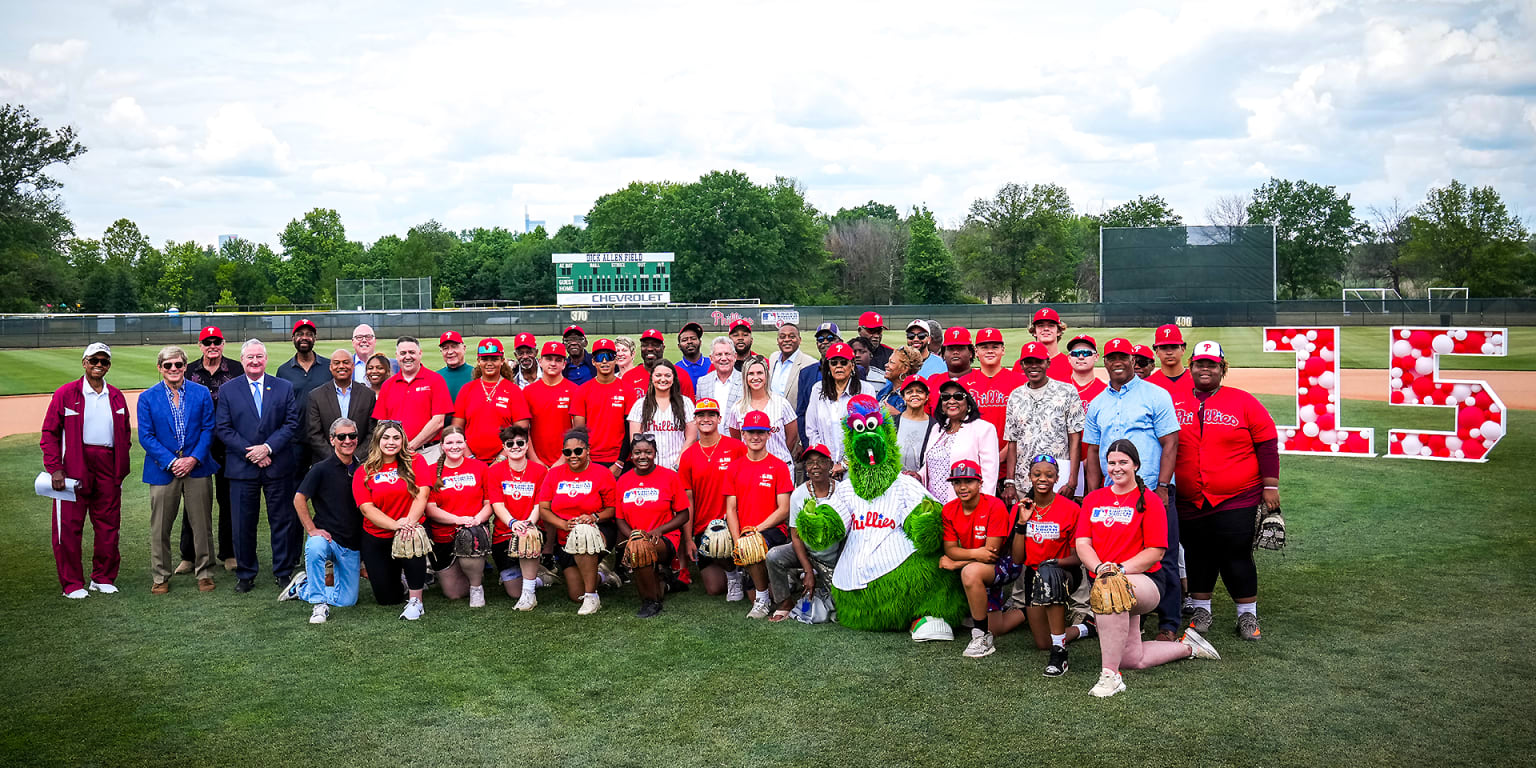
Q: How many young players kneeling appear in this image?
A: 10